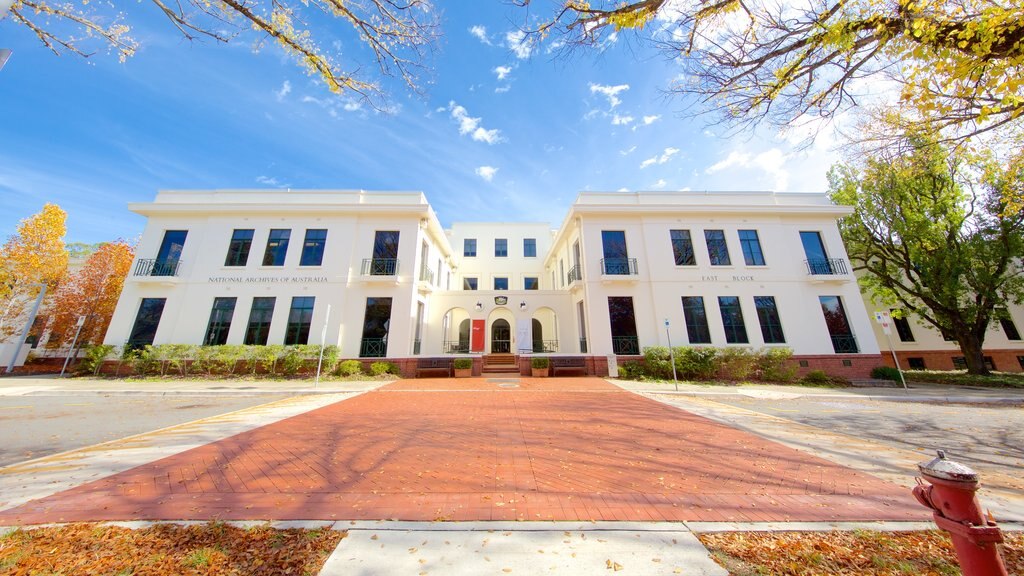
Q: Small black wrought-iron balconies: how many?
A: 6